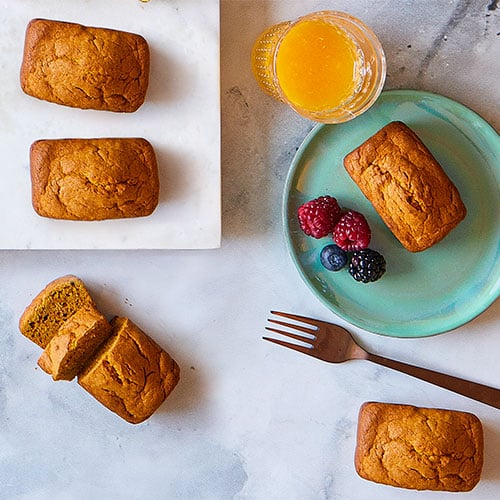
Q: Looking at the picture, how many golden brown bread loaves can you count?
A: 5